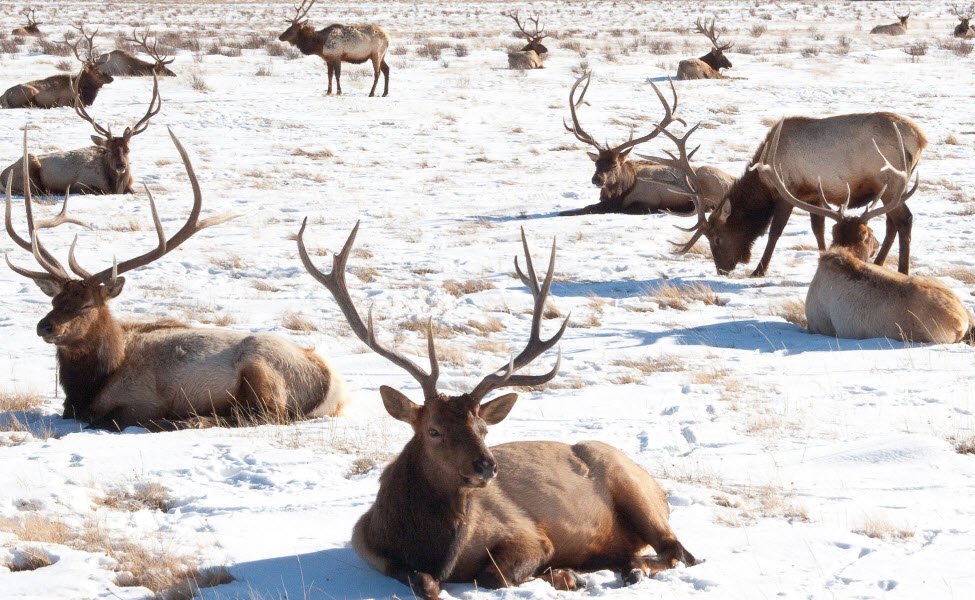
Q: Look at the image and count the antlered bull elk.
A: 14